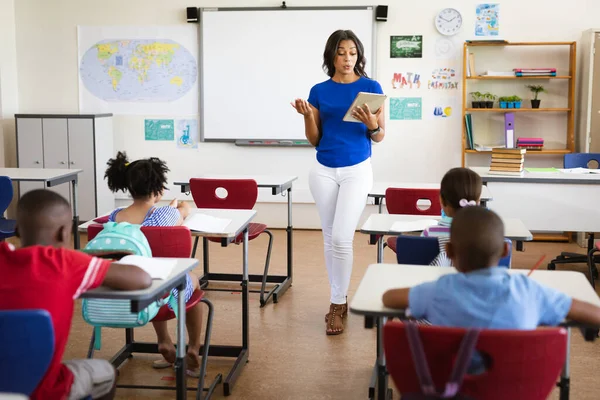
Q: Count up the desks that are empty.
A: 3